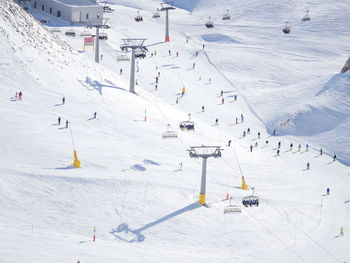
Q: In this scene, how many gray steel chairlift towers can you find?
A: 4